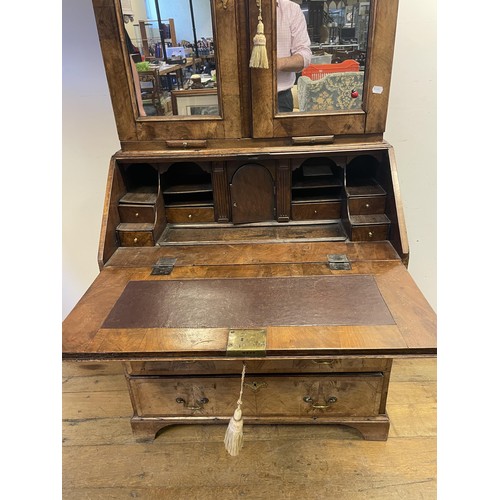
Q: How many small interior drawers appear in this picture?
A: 6